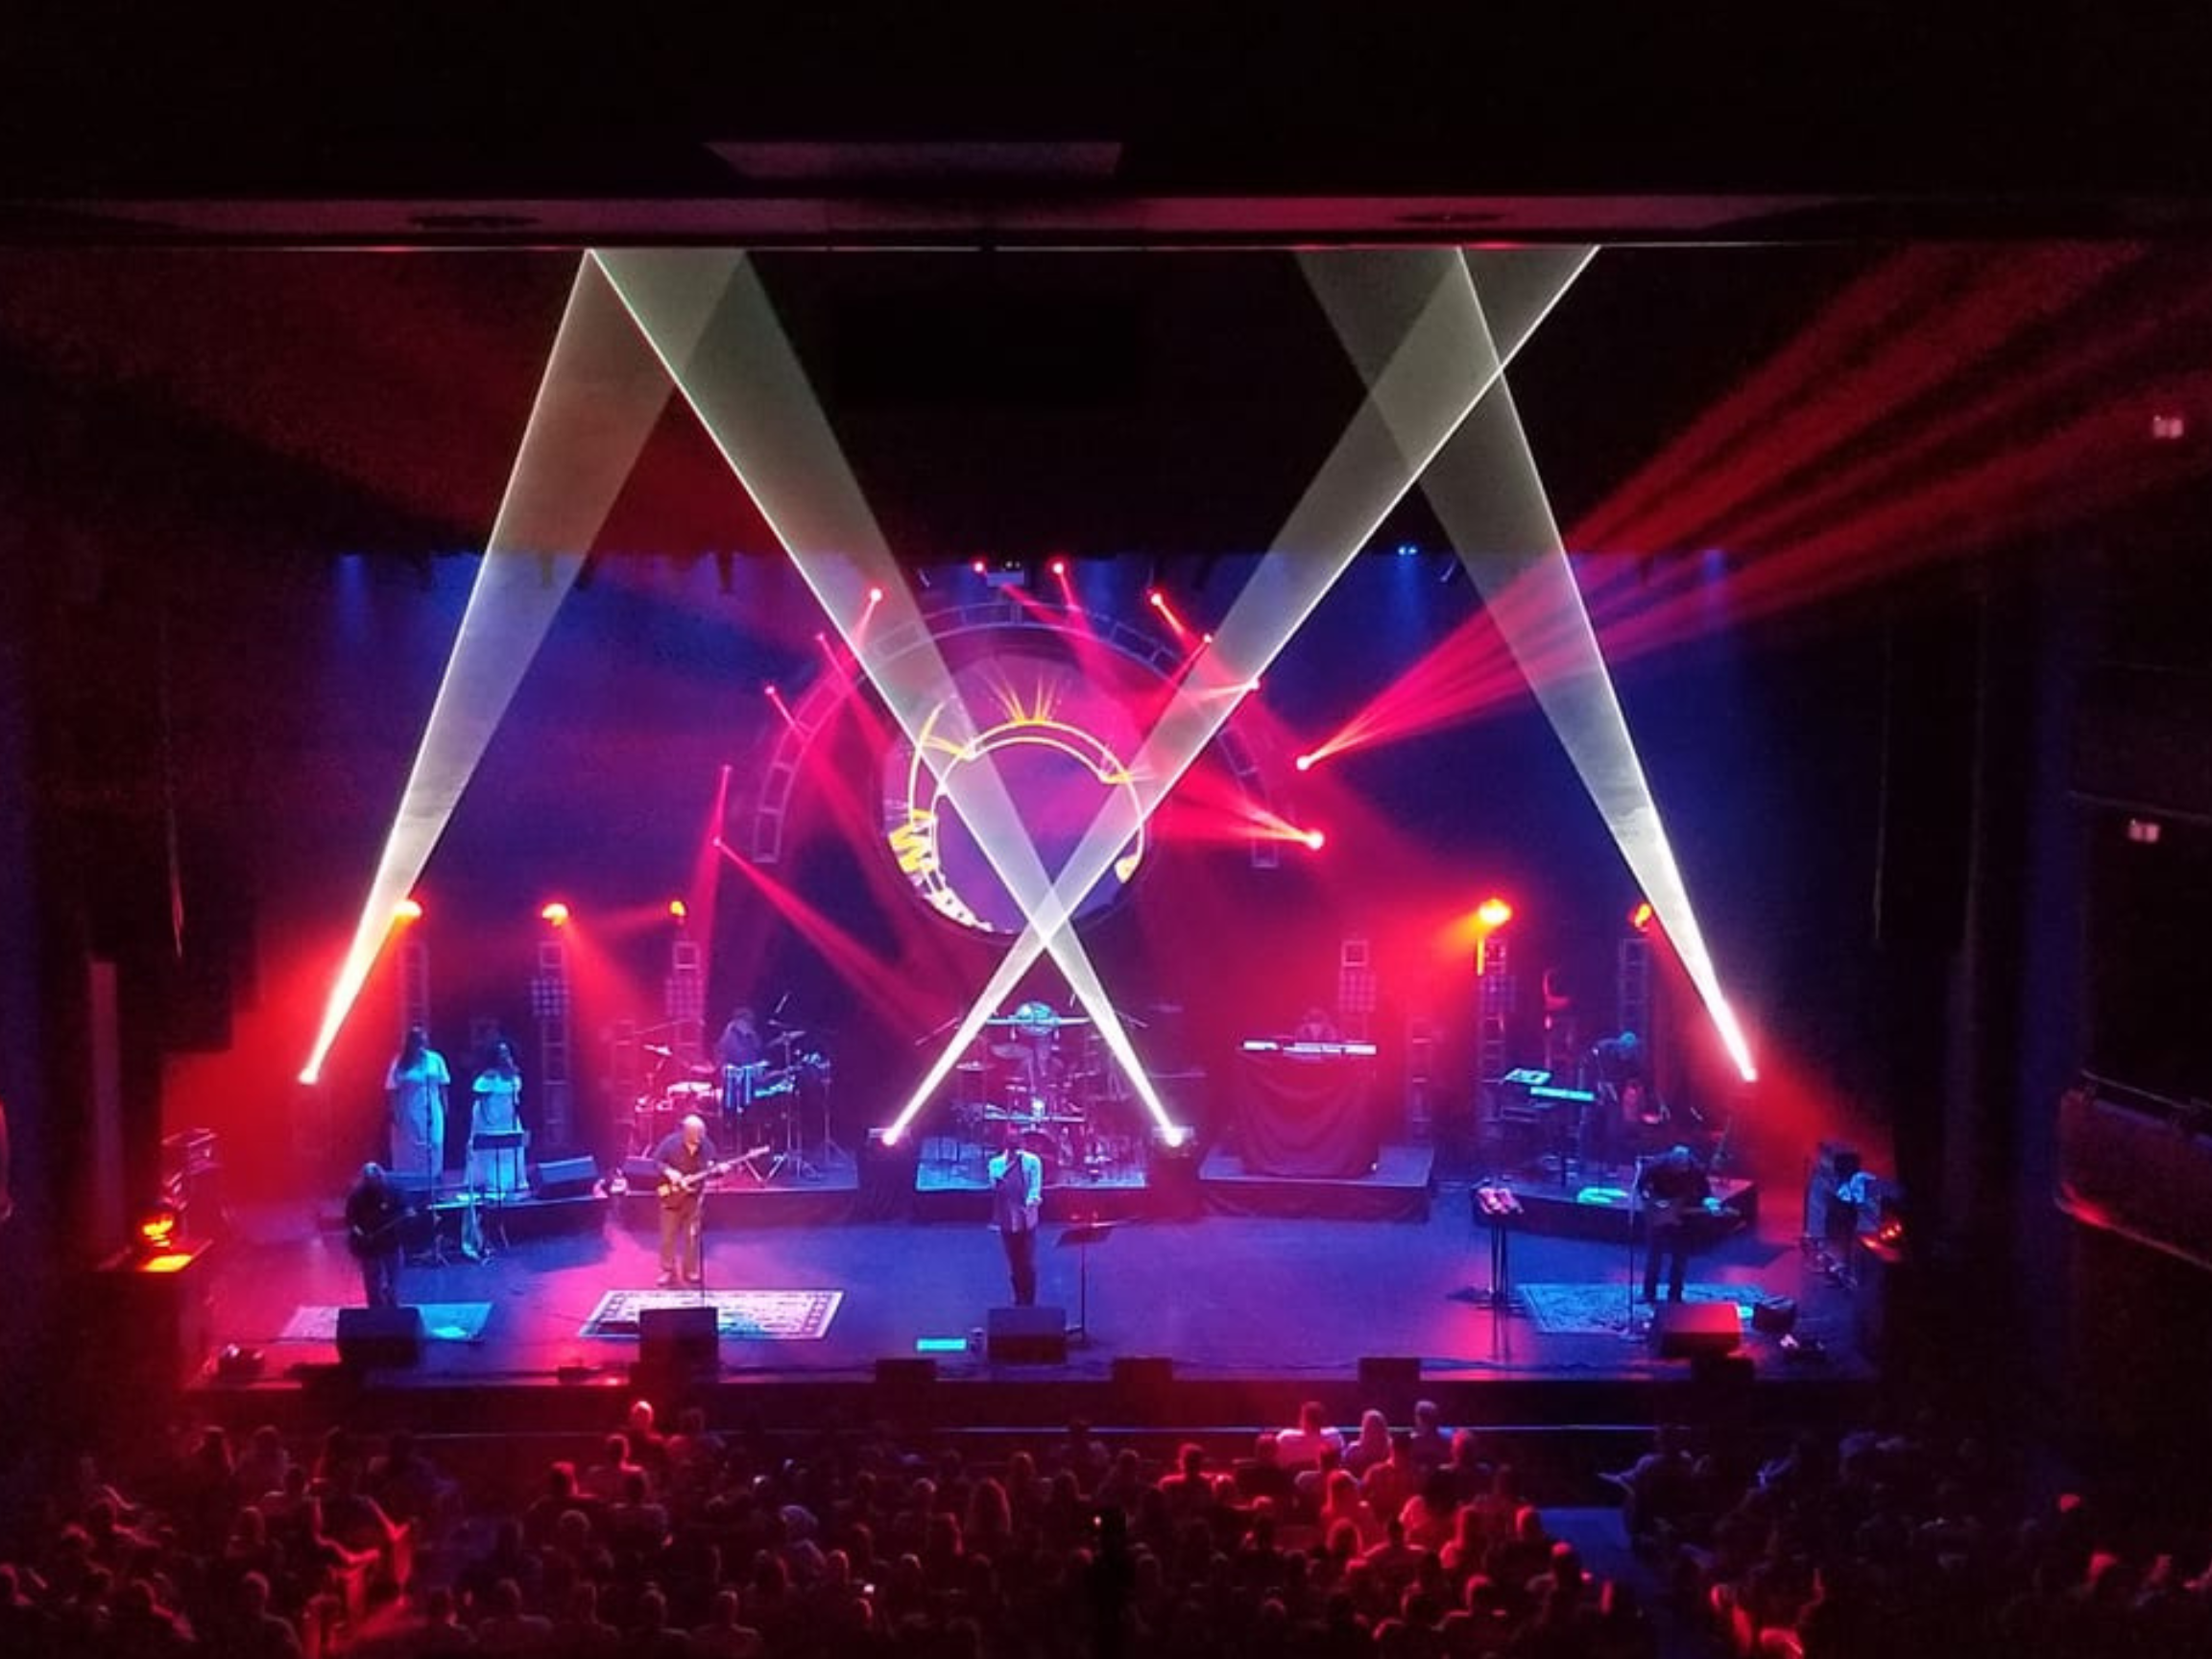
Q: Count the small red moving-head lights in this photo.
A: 12